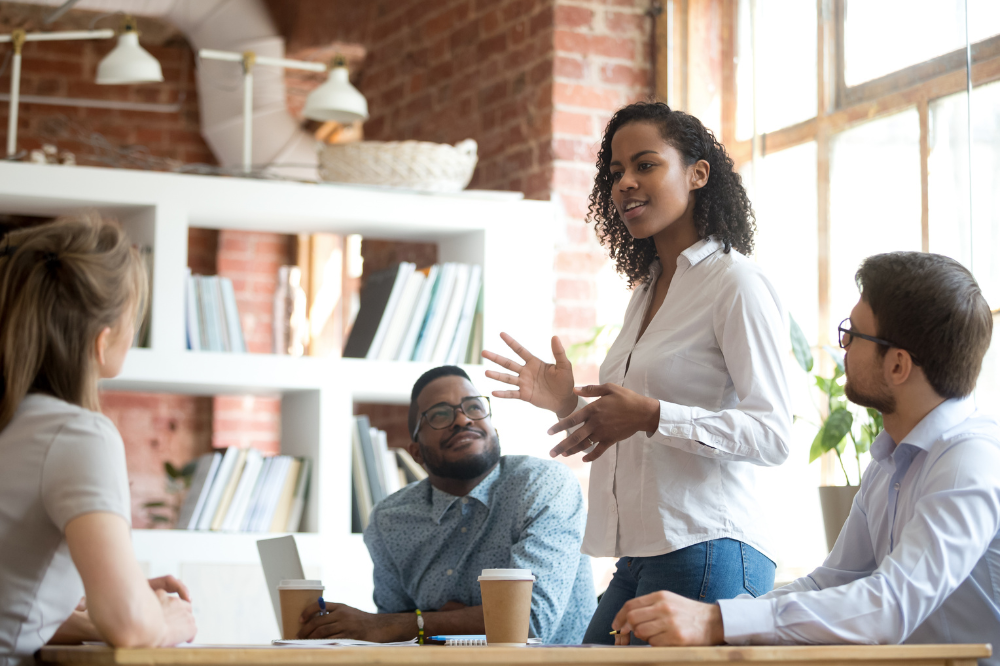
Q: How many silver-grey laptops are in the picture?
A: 1